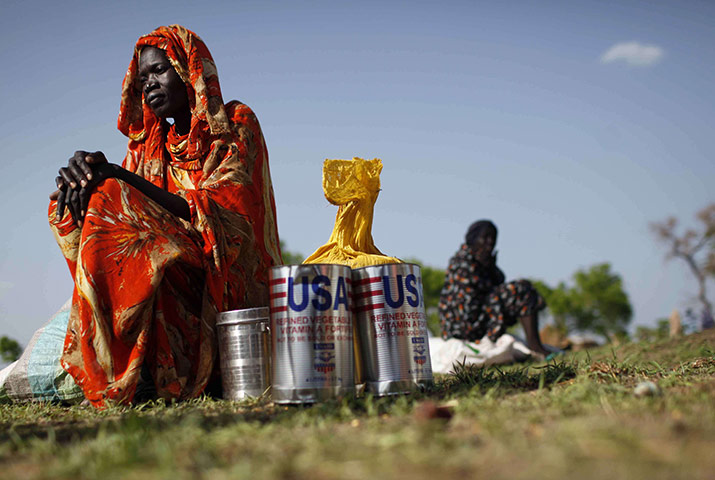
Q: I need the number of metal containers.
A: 3